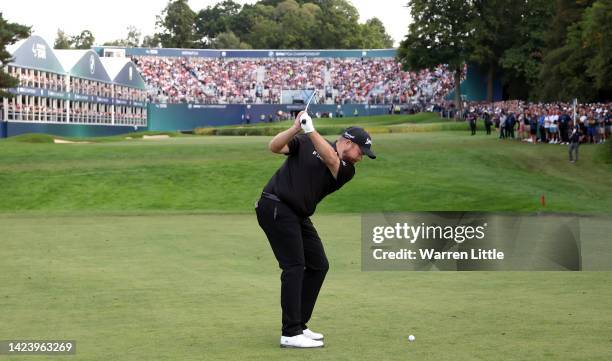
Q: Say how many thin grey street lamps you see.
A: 0